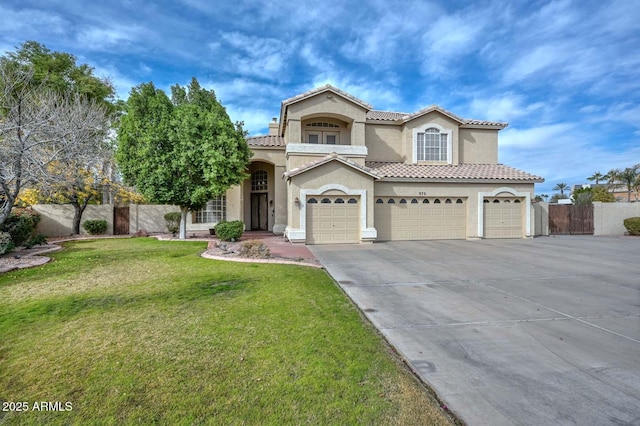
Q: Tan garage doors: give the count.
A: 3